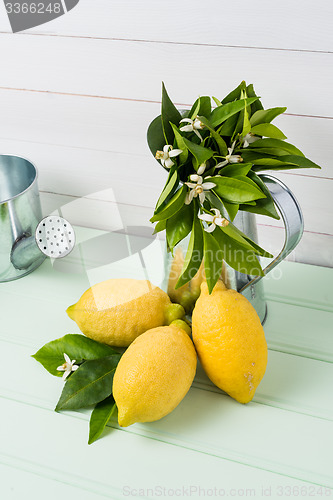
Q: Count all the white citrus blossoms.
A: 7